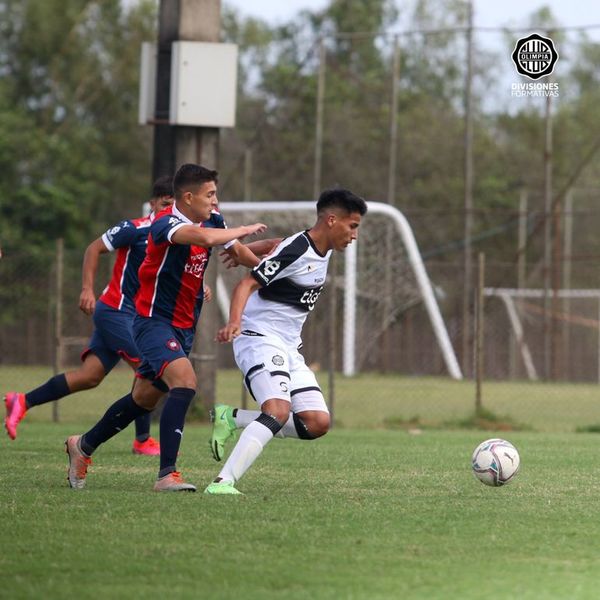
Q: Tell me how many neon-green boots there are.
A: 2